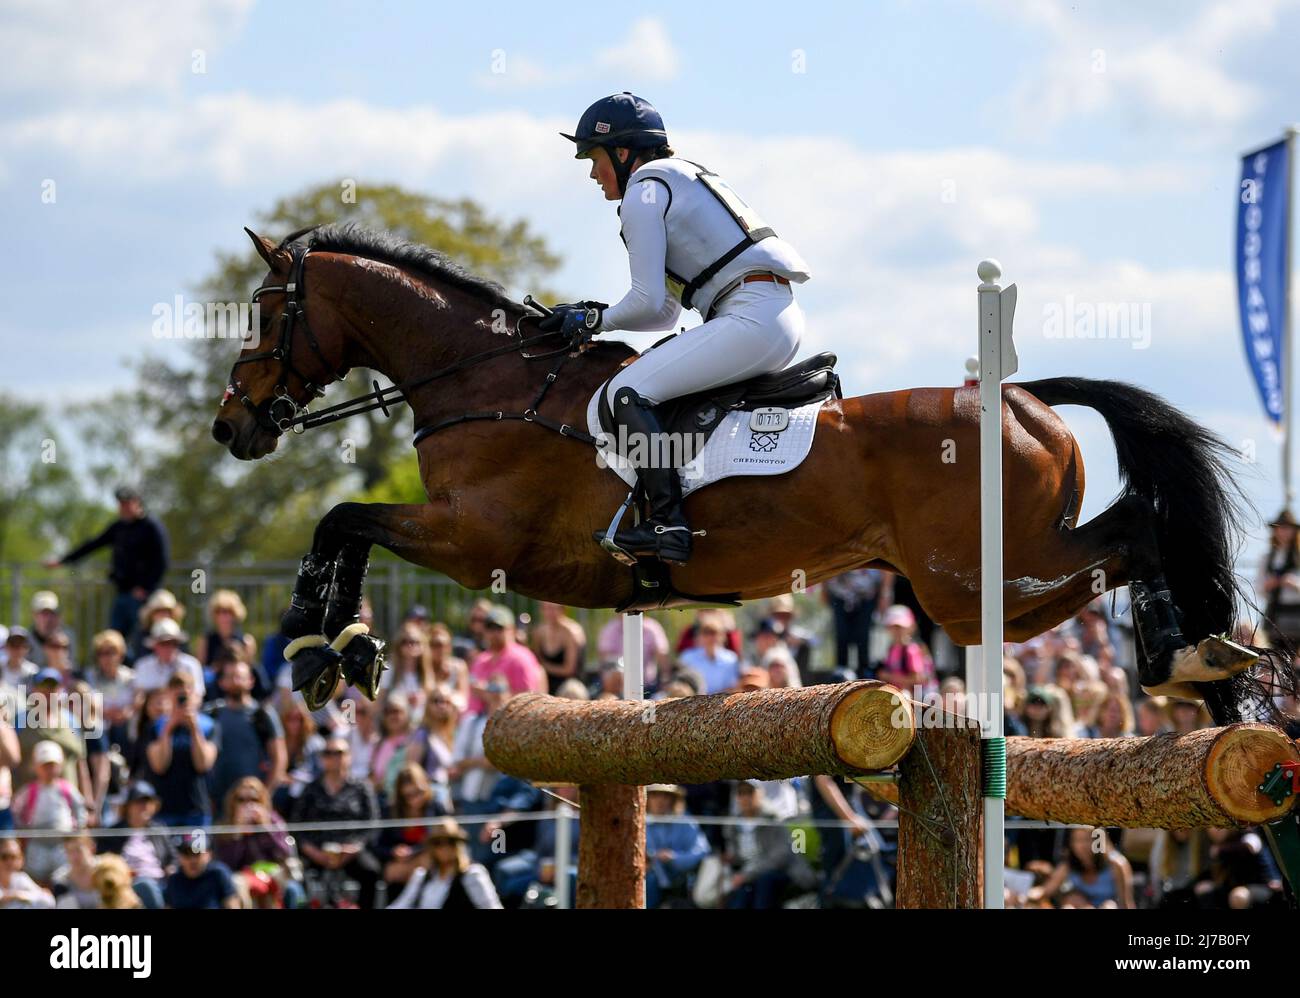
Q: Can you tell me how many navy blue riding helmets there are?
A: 1